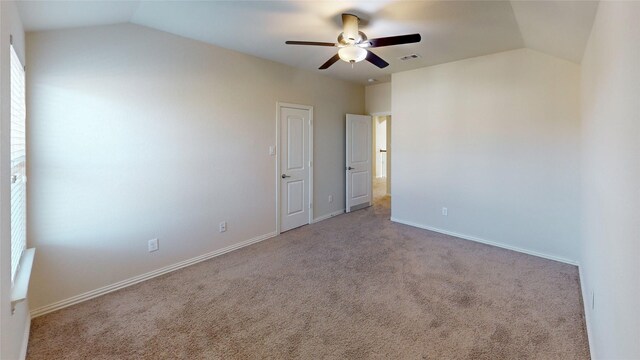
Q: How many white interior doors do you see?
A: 2